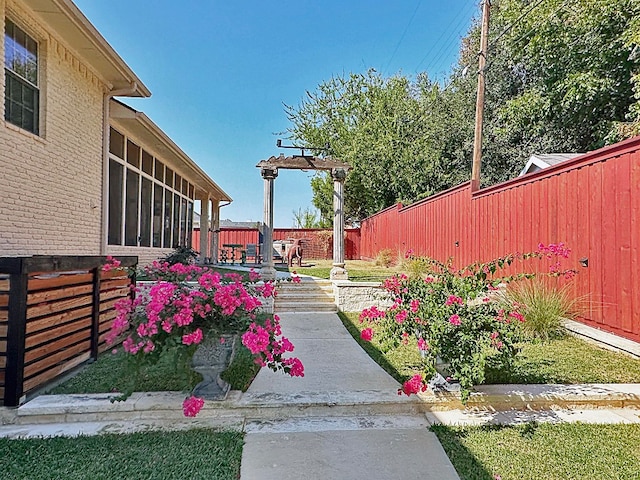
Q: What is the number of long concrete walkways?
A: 1